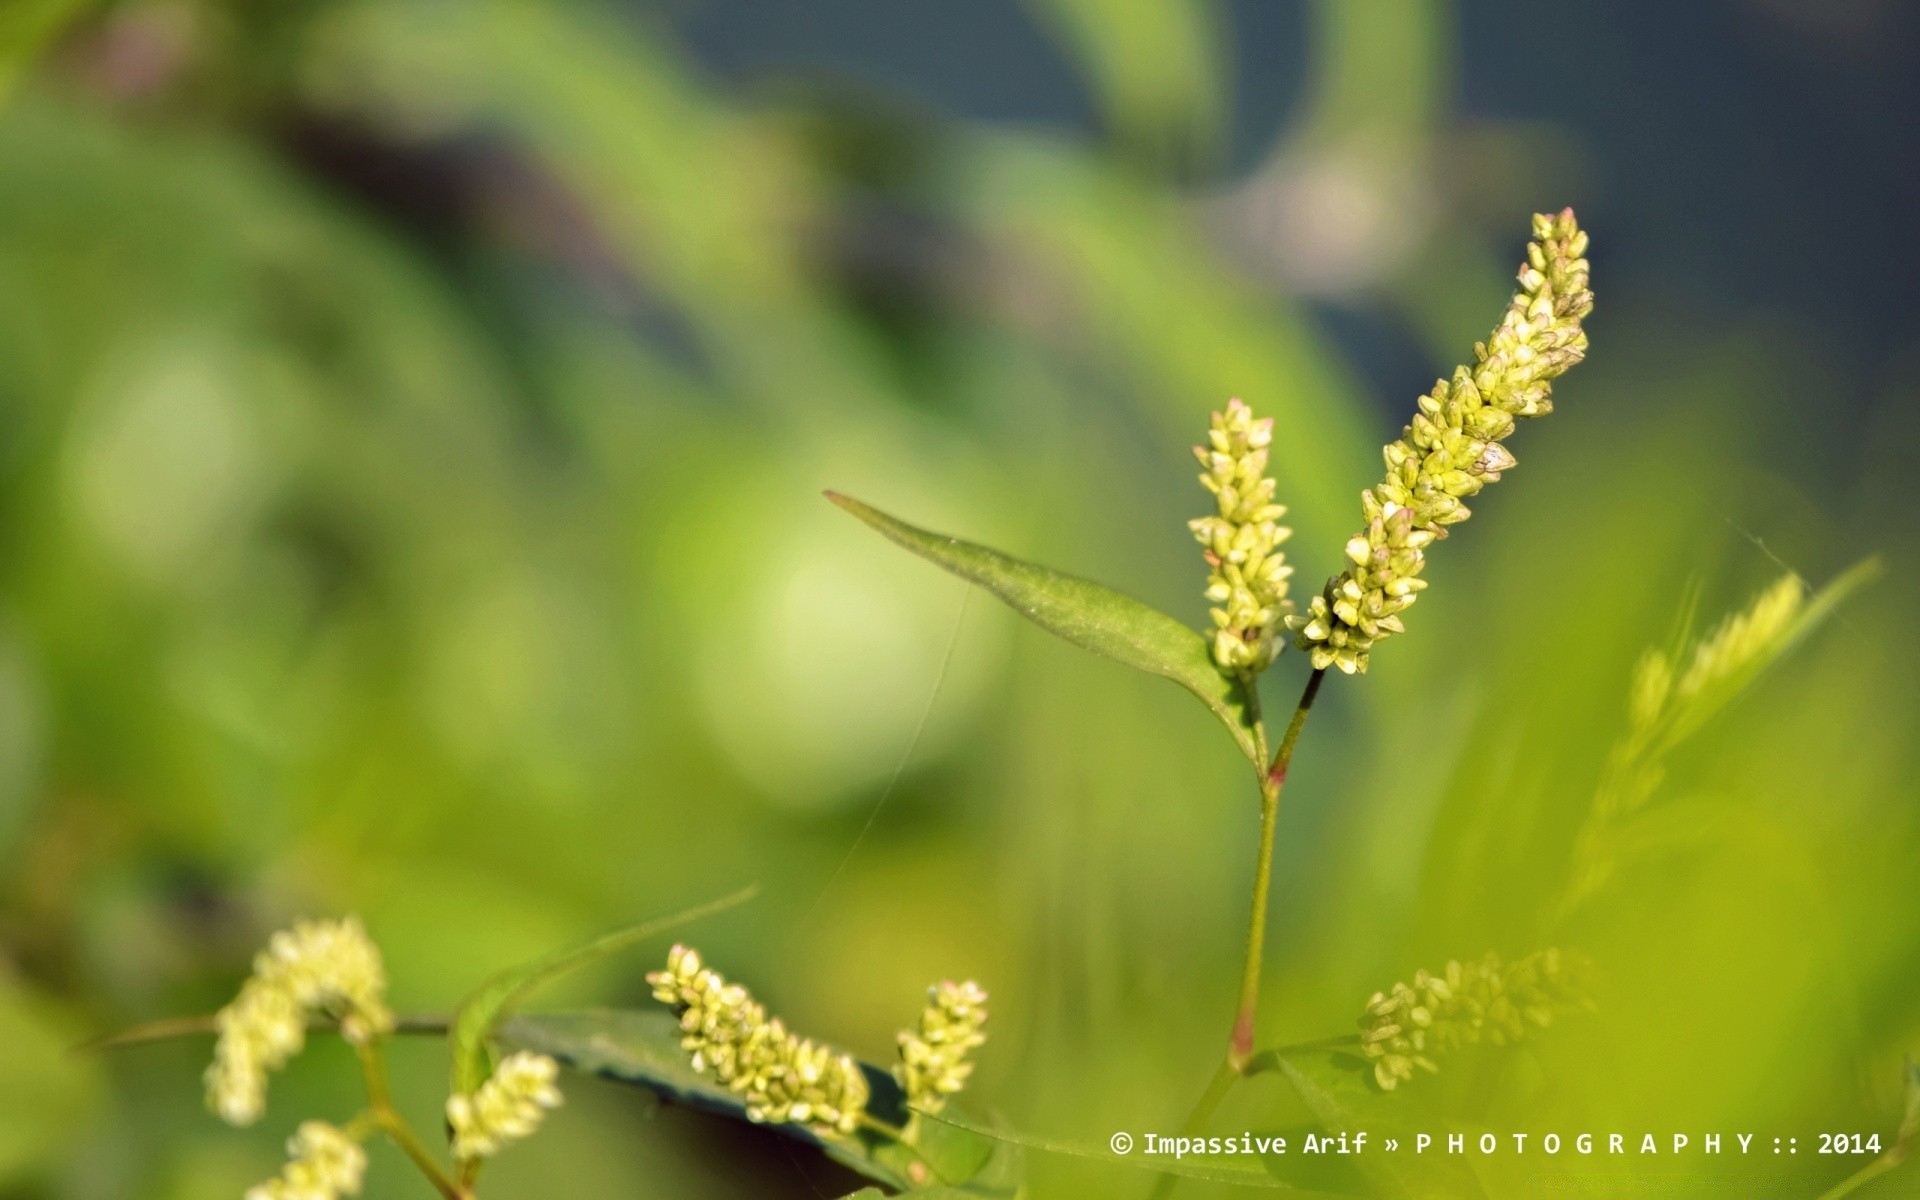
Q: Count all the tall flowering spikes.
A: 2